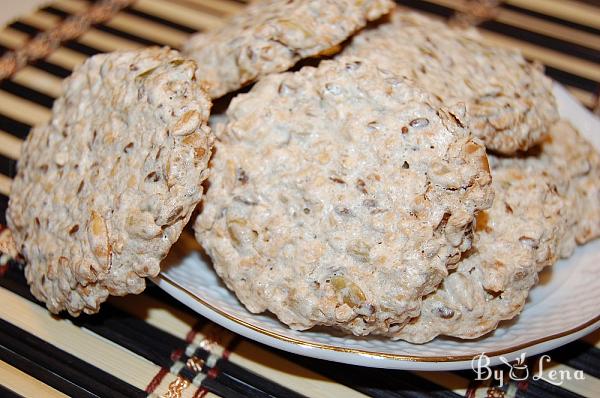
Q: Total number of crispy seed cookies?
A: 6